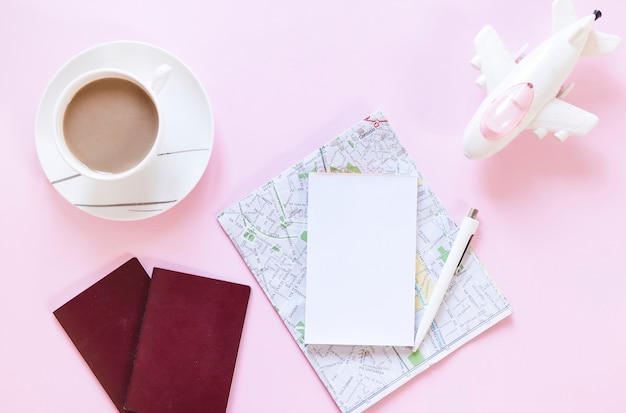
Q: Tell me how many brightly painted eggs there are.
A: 0